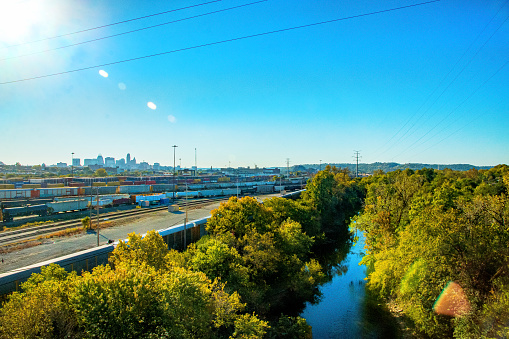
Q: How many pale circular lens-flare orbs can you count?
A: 4